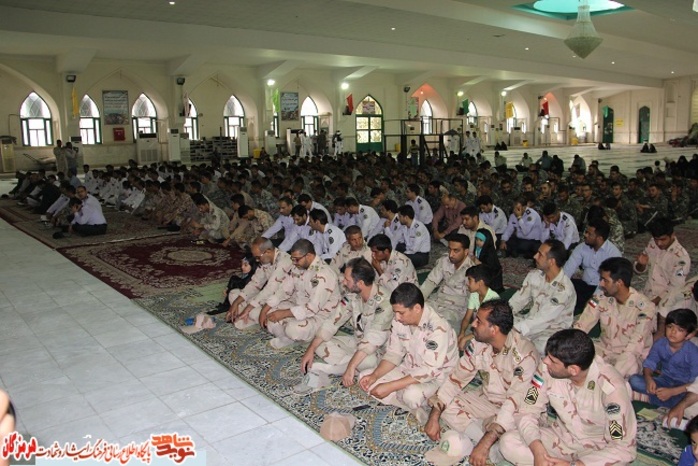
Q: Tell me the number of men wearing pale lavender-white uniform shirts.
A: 14